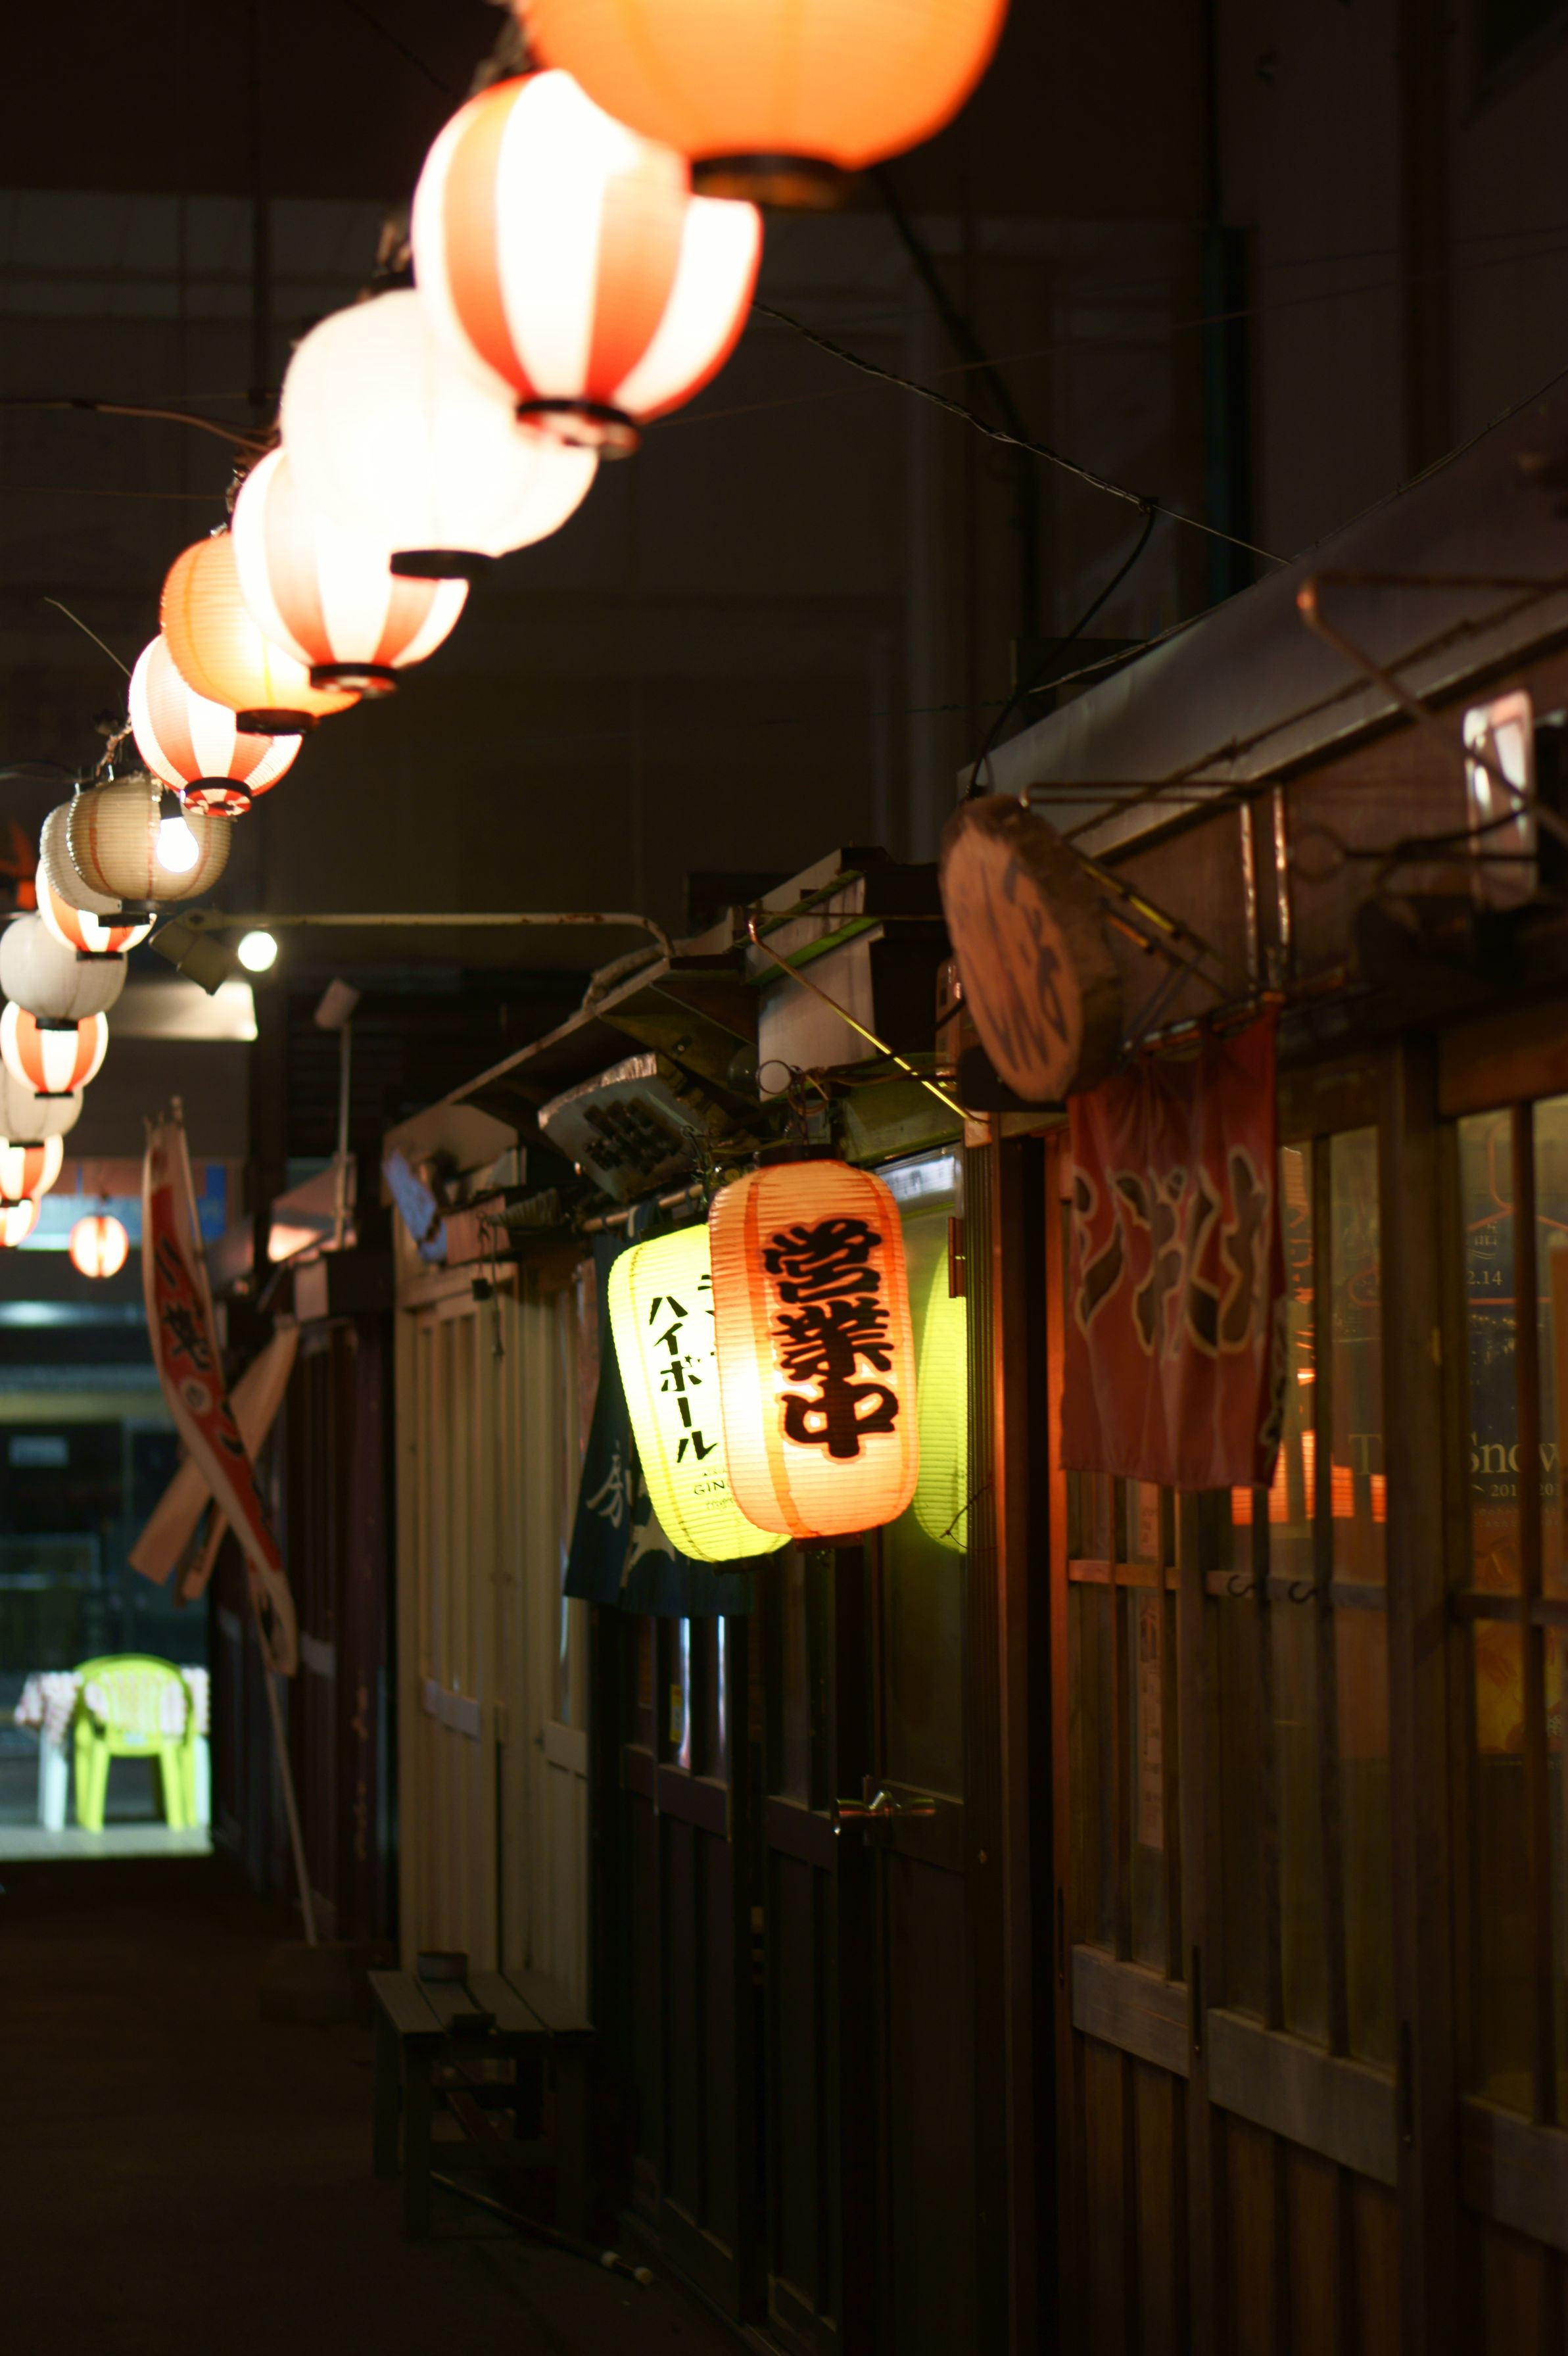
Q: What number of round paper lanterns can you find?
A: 15